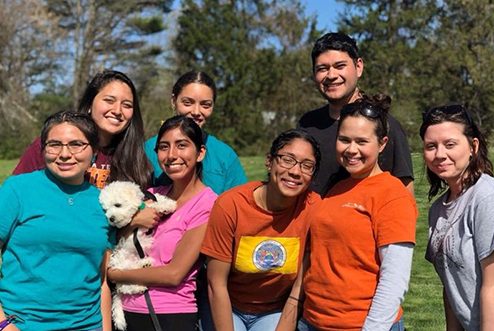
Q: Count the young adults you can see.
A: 8